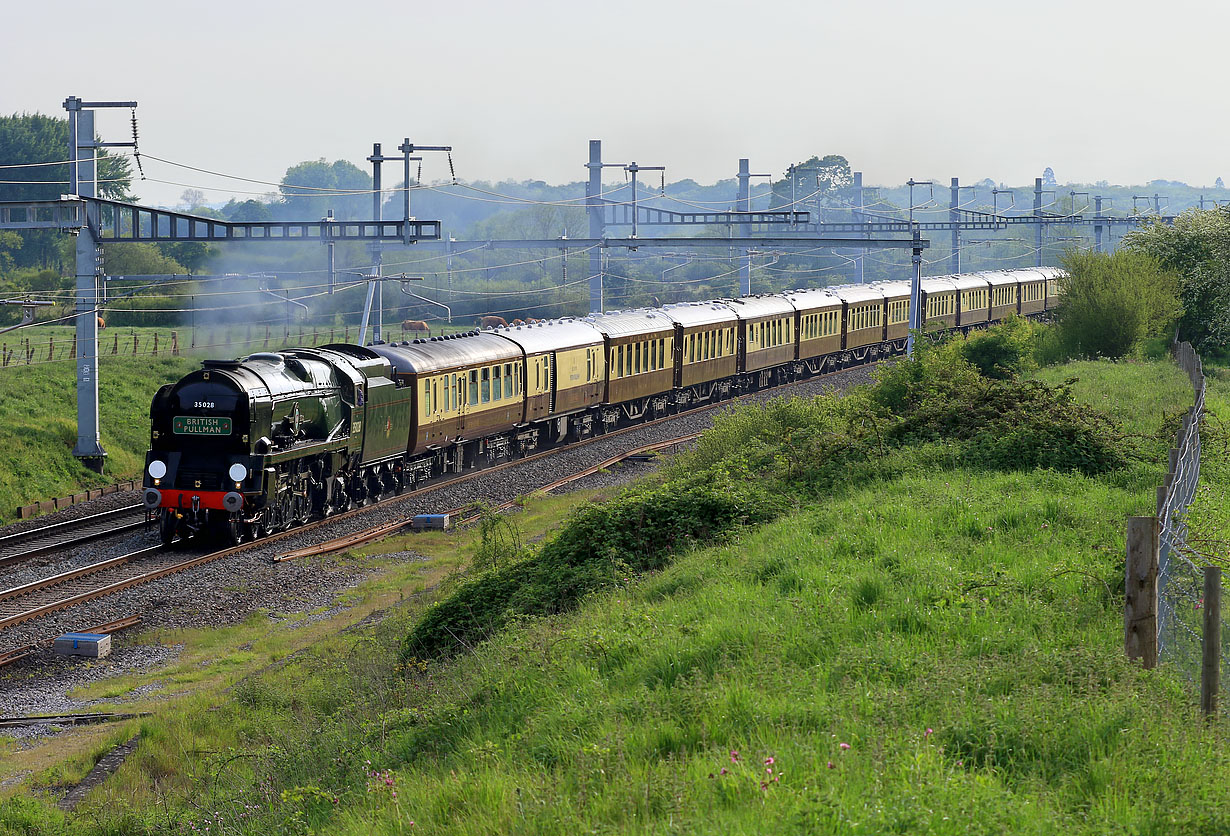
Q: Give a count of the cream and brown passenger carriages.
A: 13